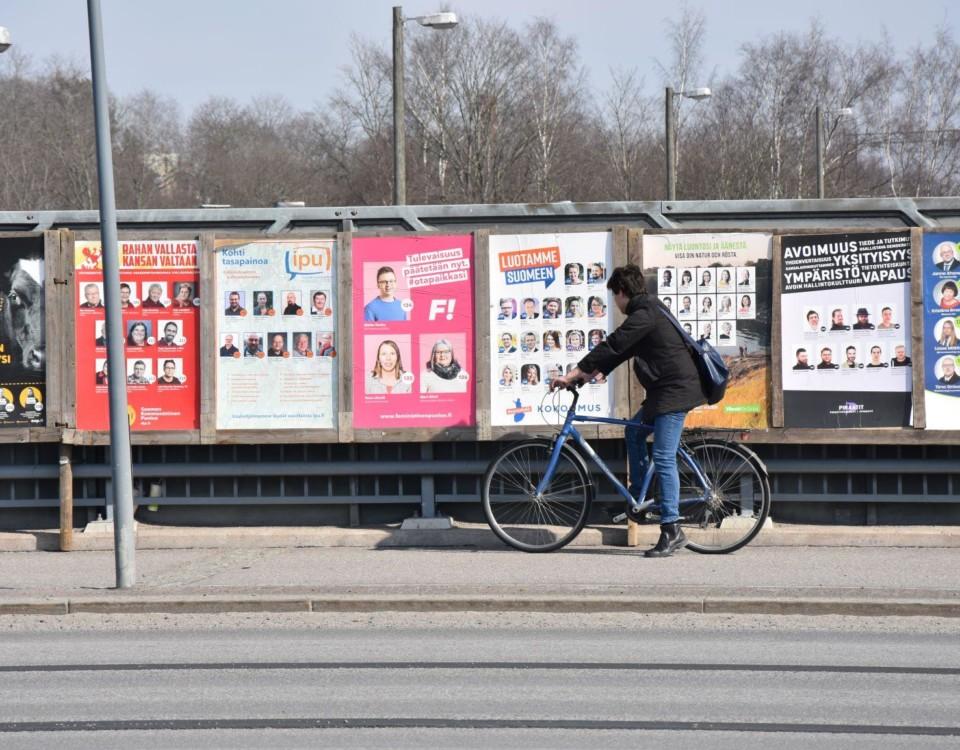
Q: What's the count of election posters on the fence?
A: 8